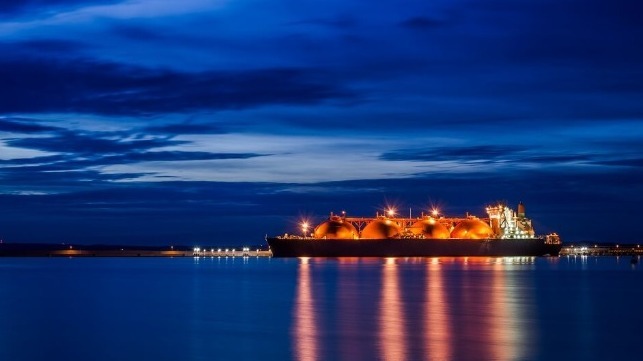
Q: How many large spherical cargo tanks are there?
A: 4